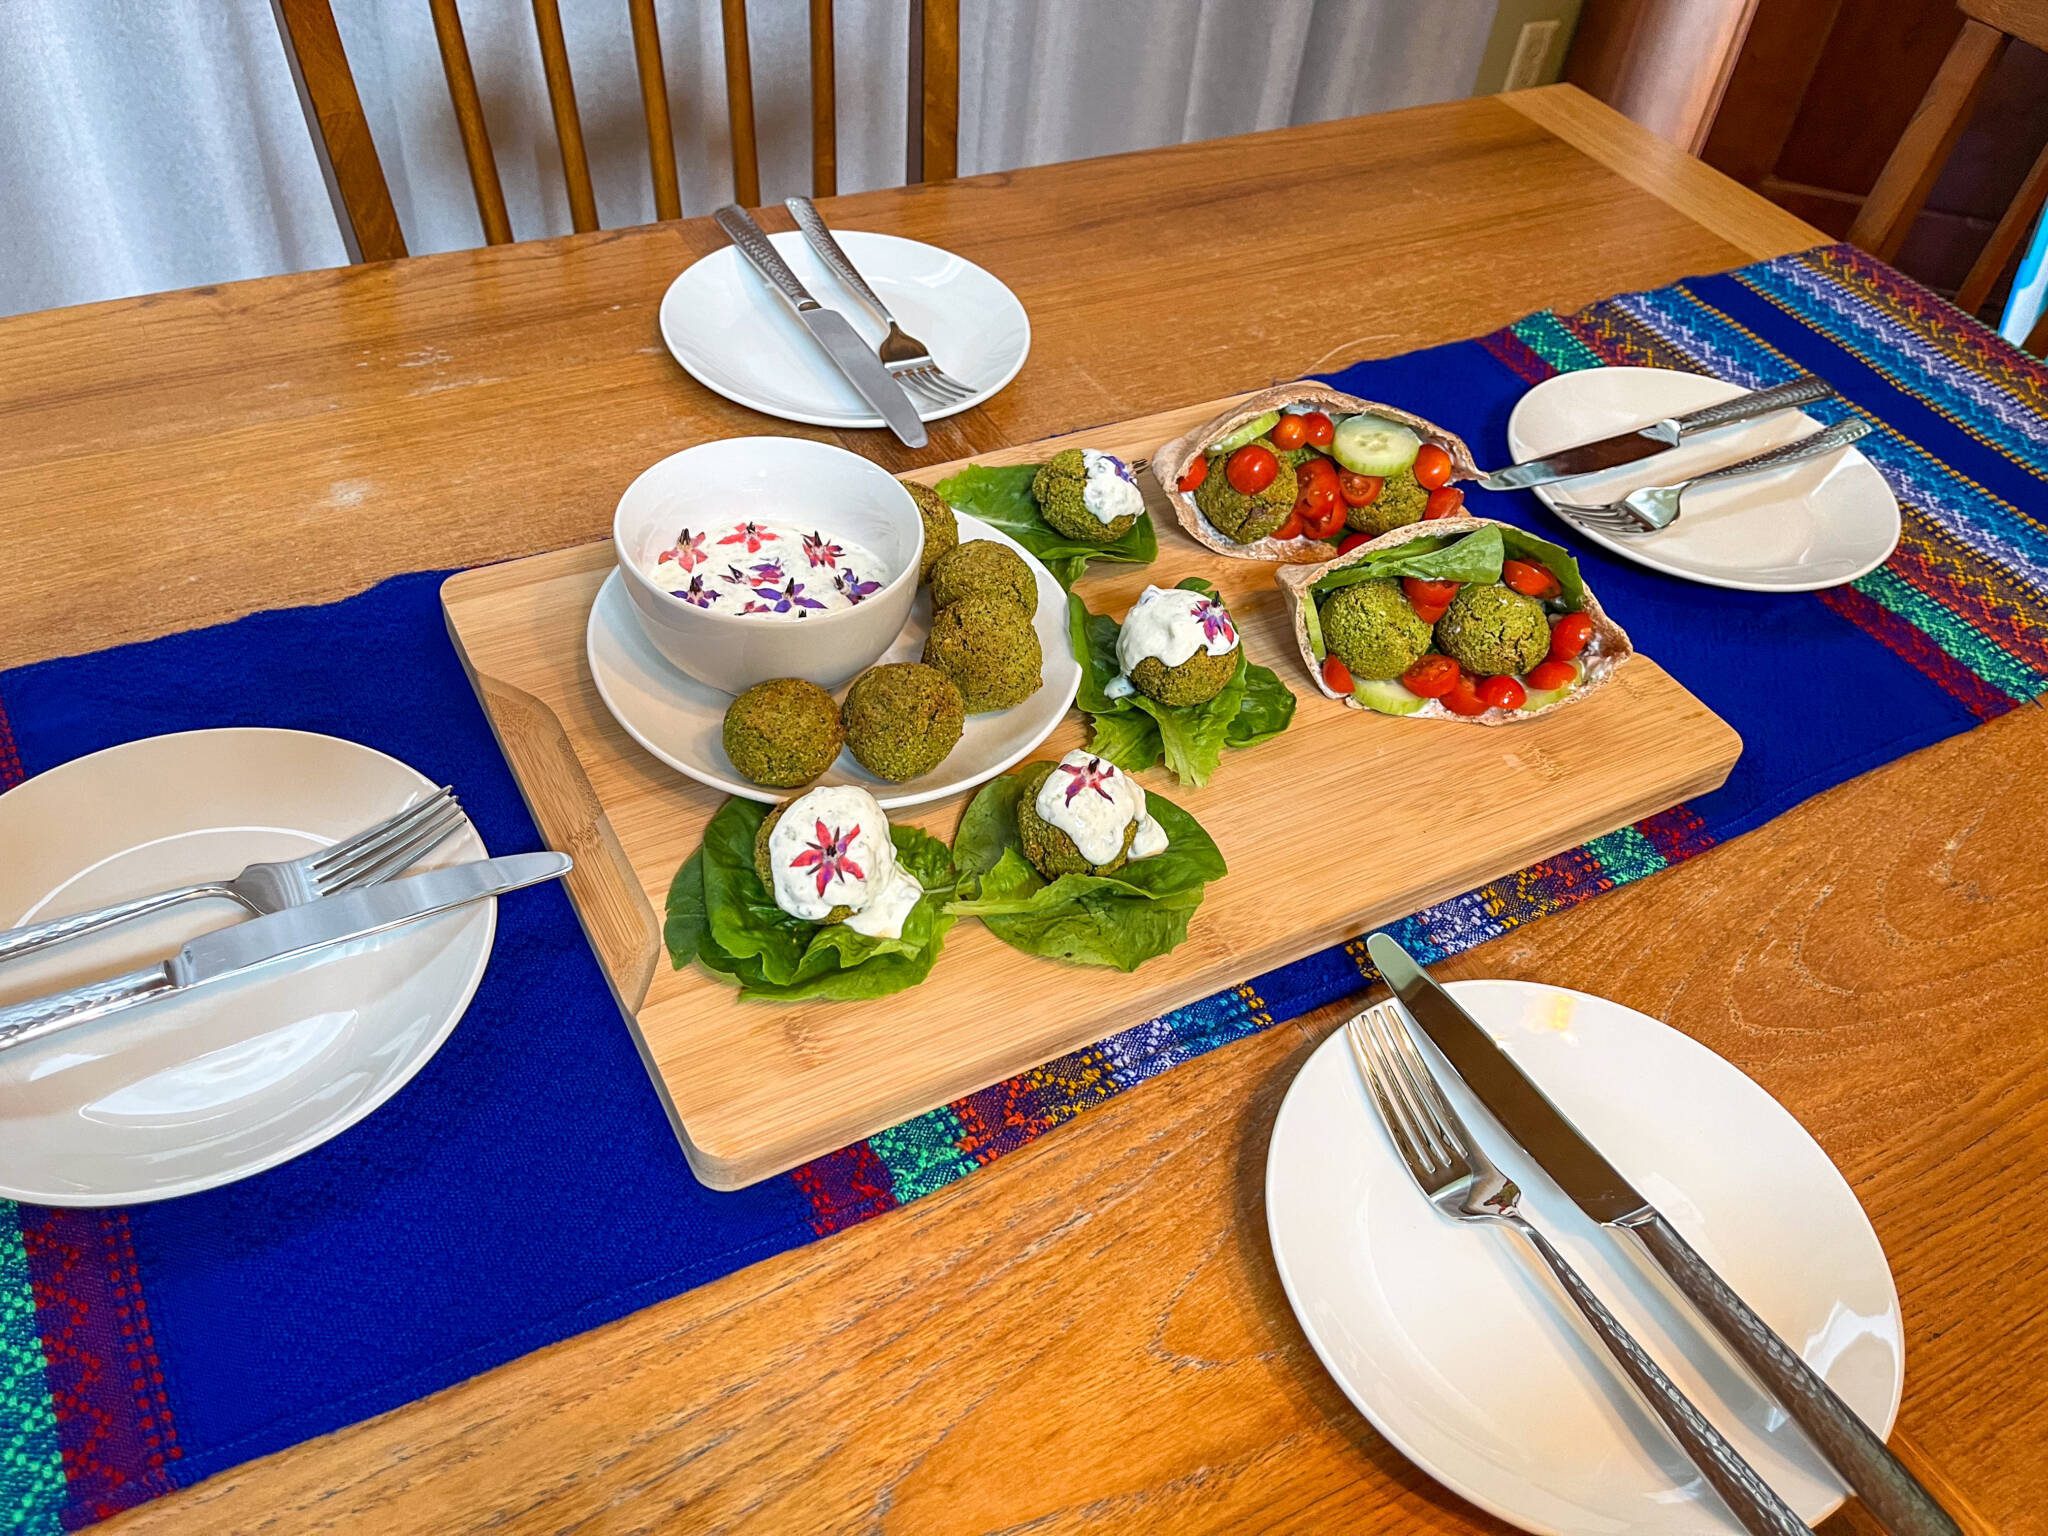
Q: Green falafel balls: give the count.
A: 13